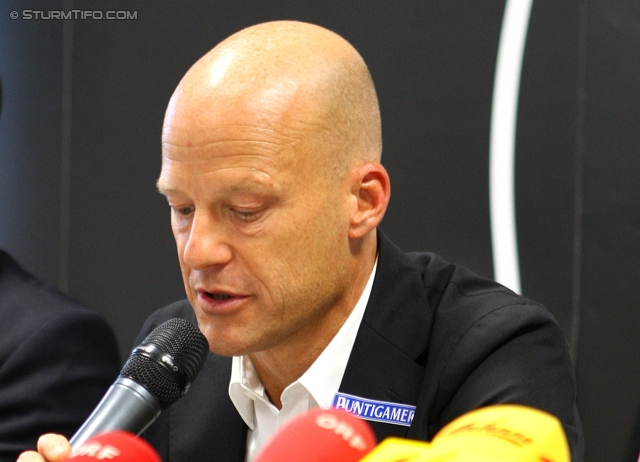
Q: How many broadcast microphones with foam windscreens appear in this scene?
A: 4